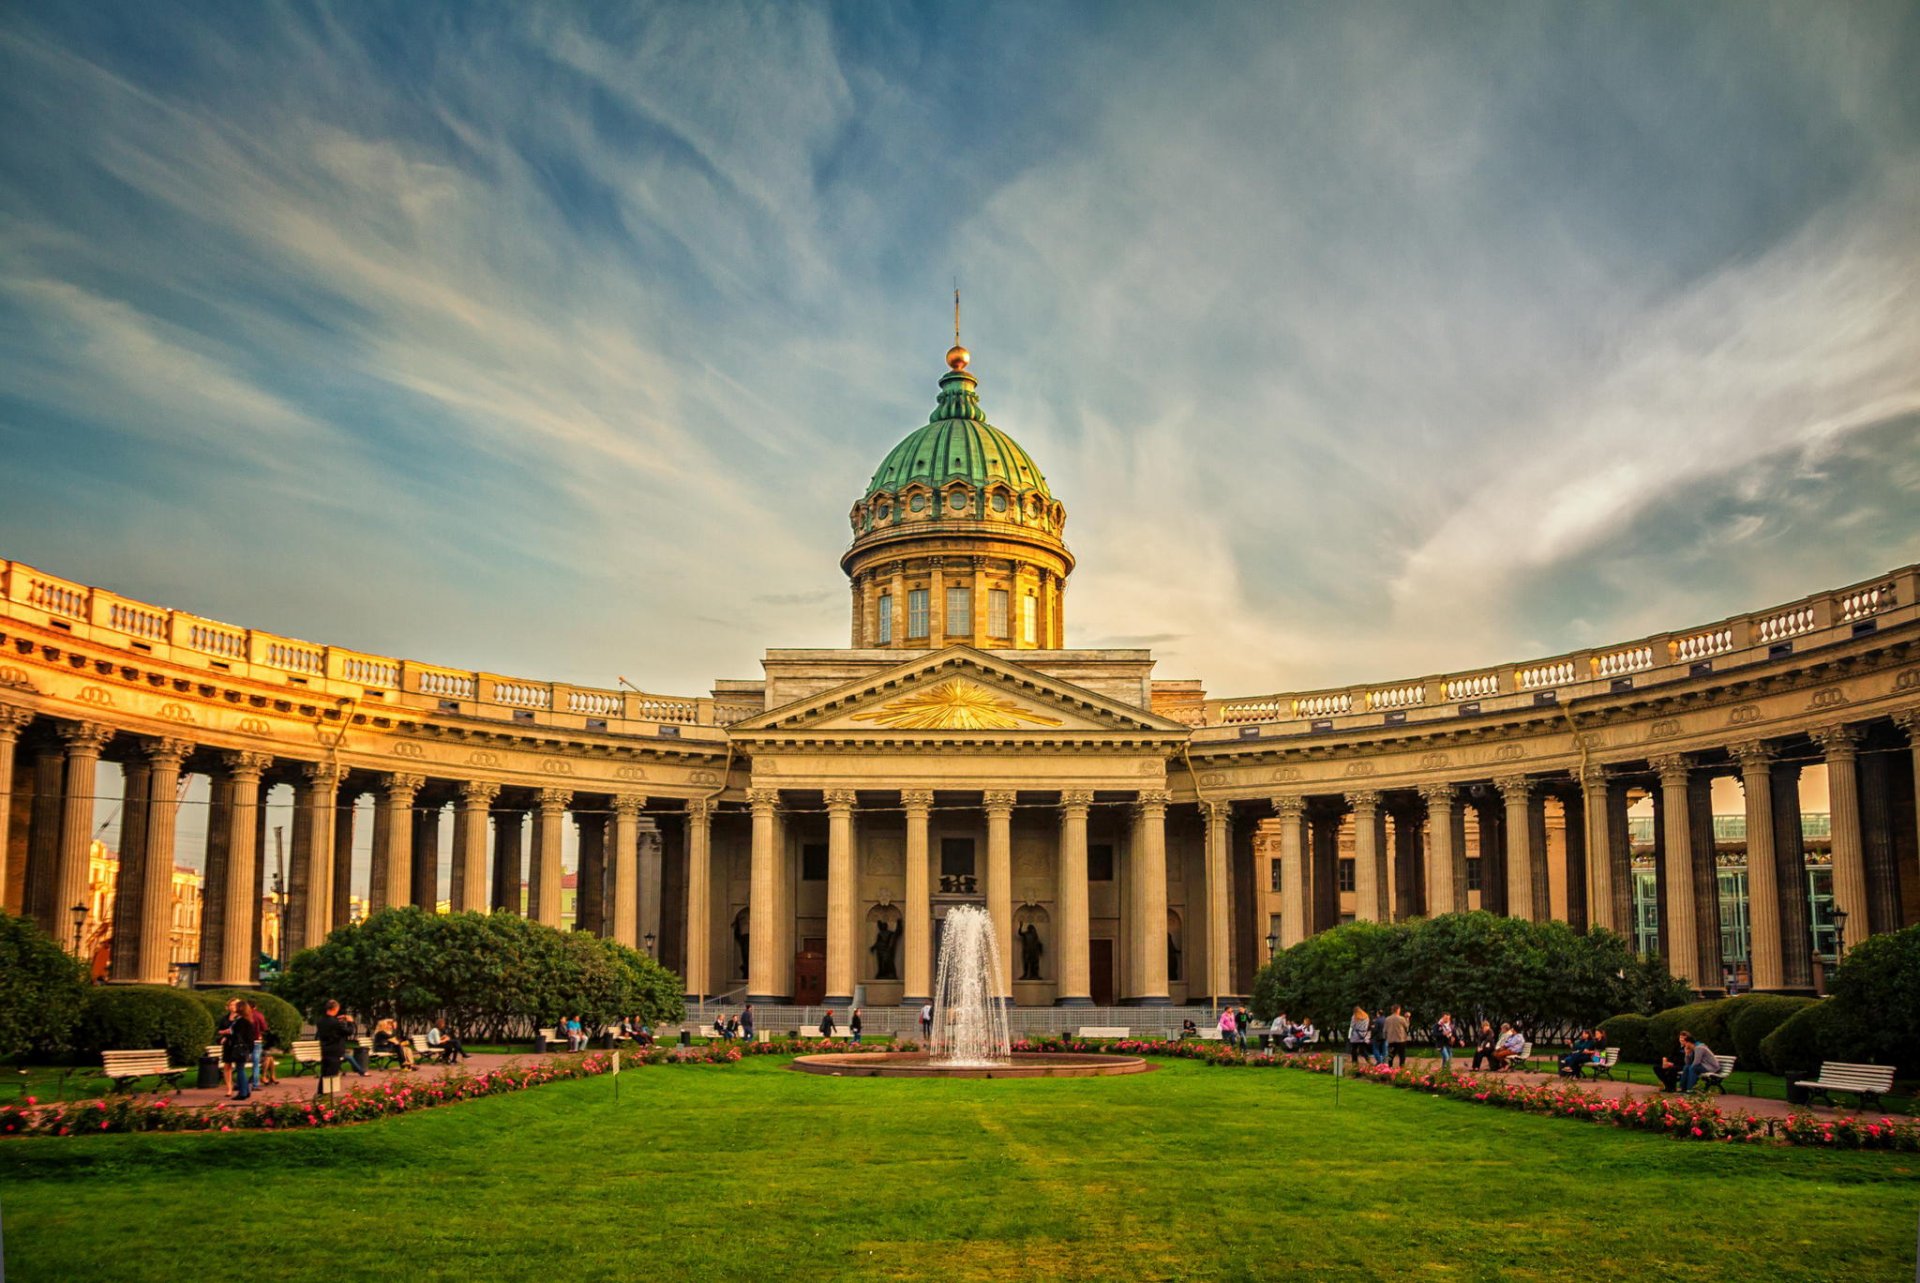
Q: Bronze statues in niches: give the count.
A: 4